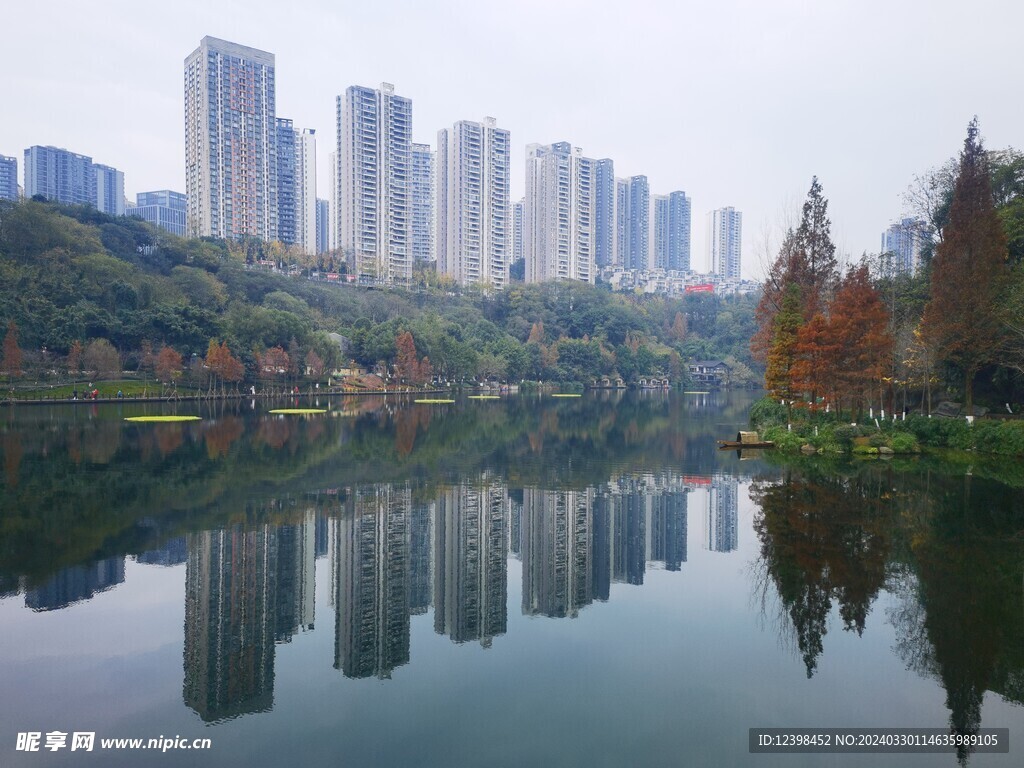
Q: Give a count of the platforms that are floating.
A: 6